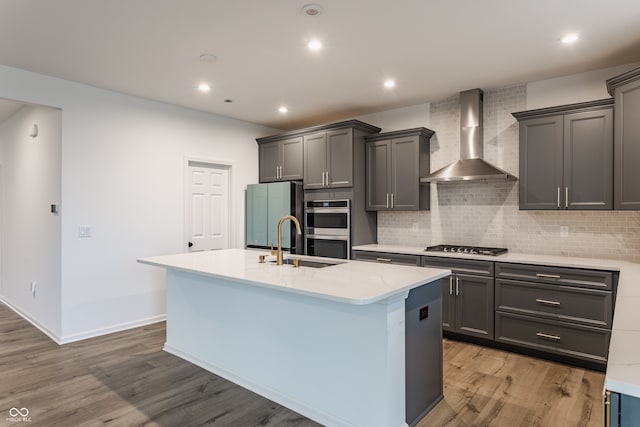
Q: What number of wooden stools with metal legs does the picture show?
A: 0